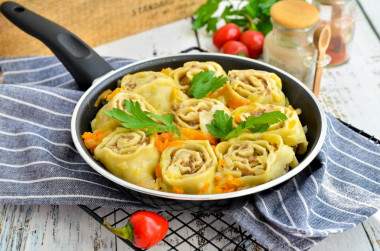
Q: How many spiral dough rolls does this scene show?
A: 9